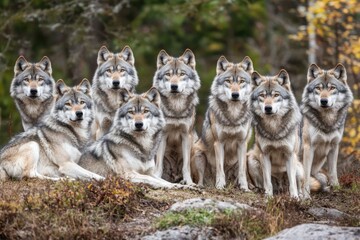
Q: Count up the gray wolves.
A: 8